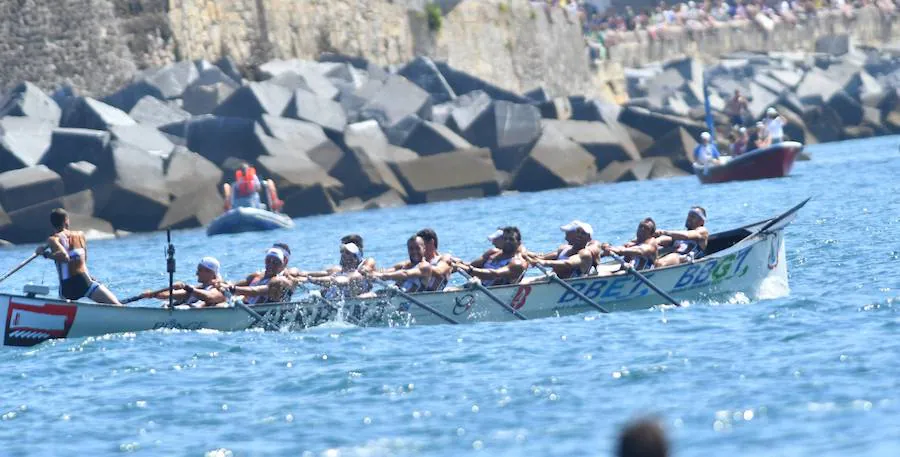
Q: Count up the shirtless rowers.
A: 0